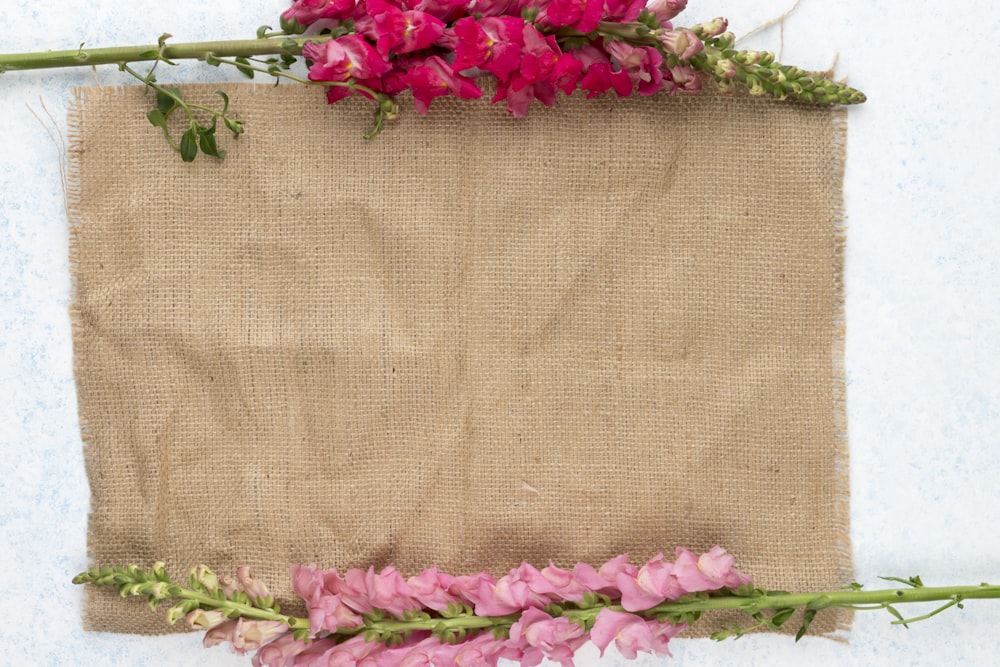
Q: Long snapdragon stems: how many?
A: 2